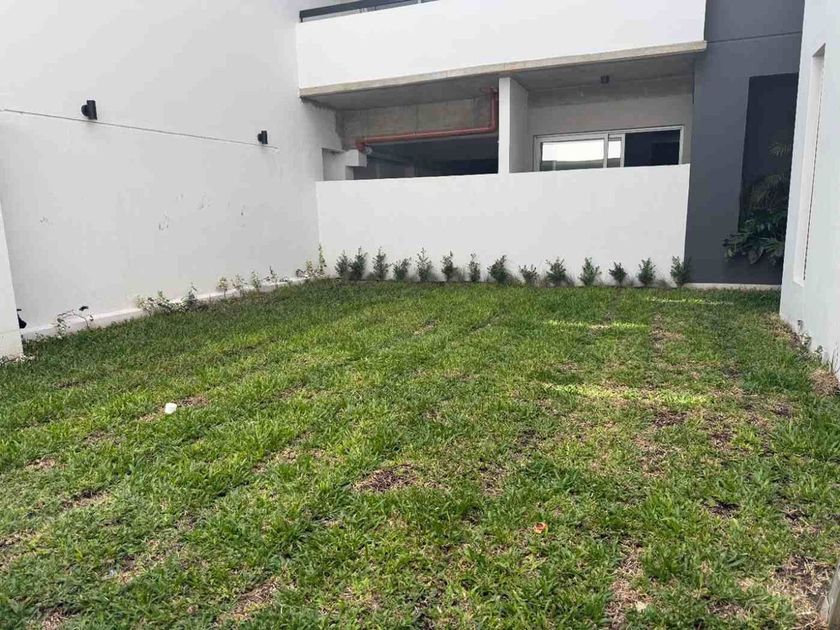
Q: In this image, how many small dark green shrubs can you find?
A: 14